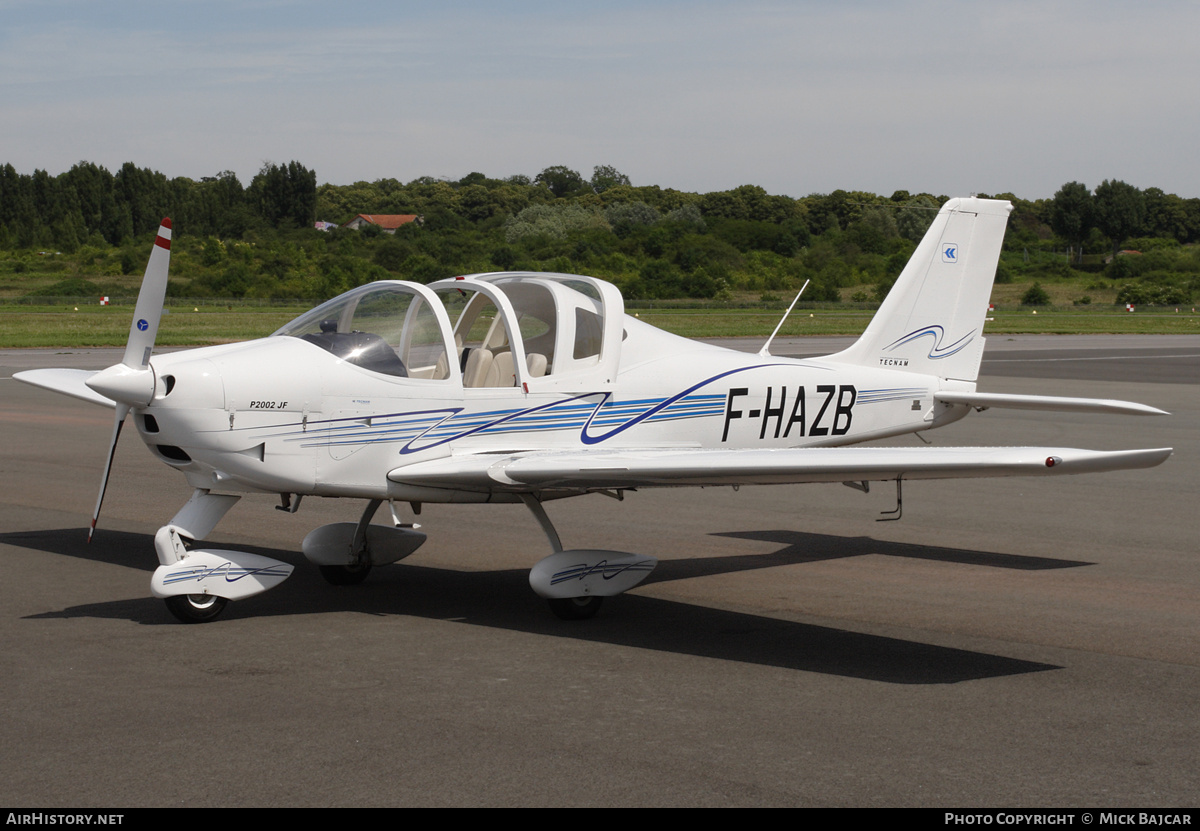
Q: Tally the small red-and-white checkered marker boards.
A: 3